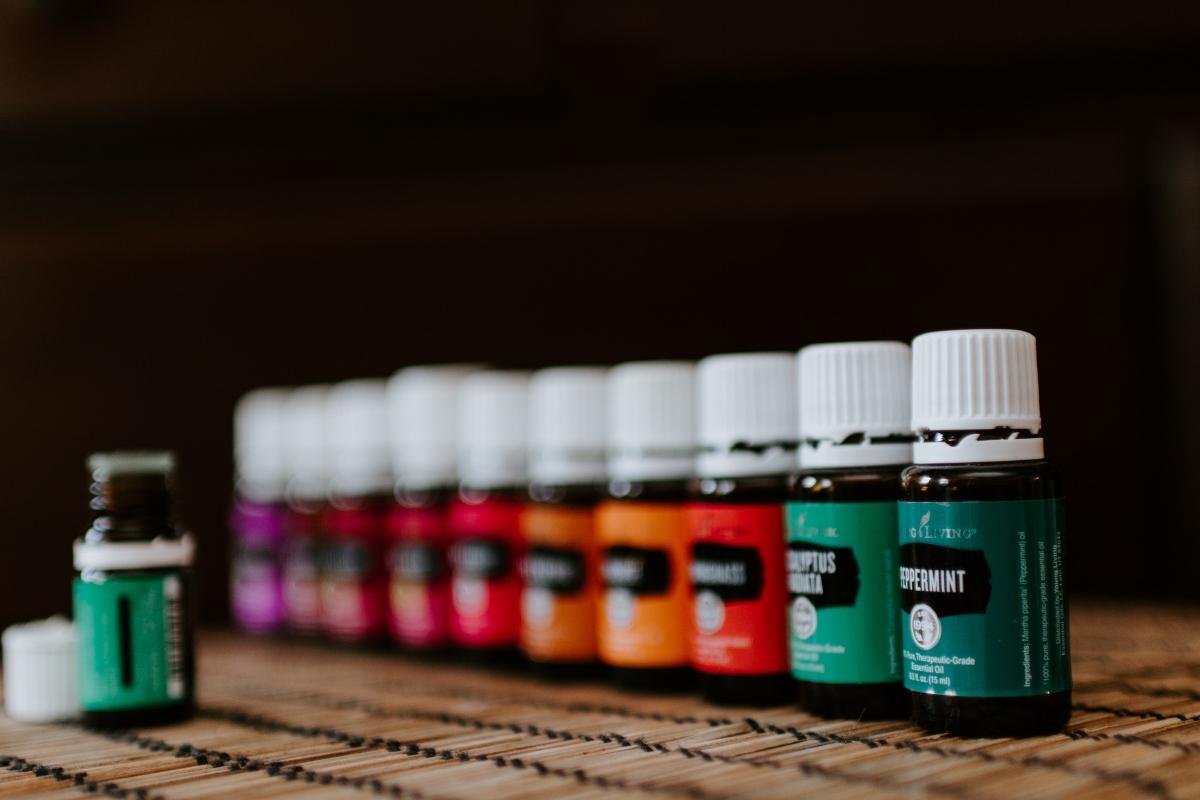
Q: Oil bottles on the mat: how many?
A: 11